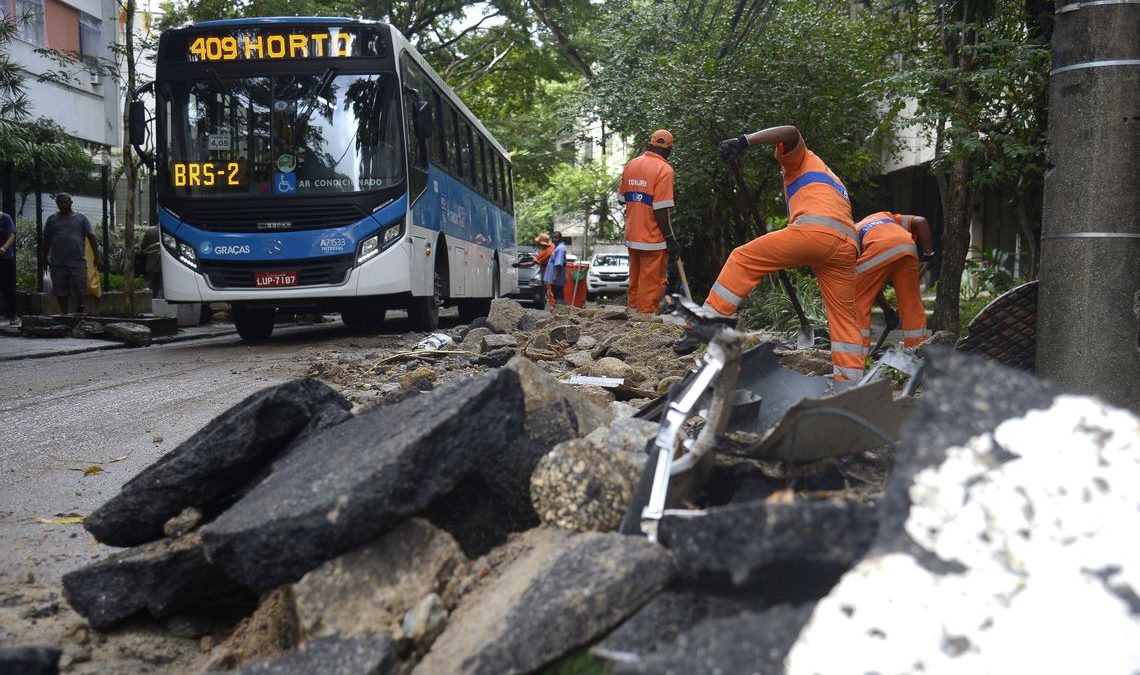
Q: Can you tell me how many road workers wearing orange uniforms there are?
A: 4